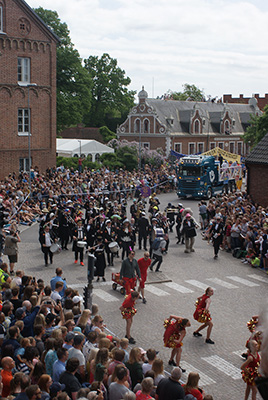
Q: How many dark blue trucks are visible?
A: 1